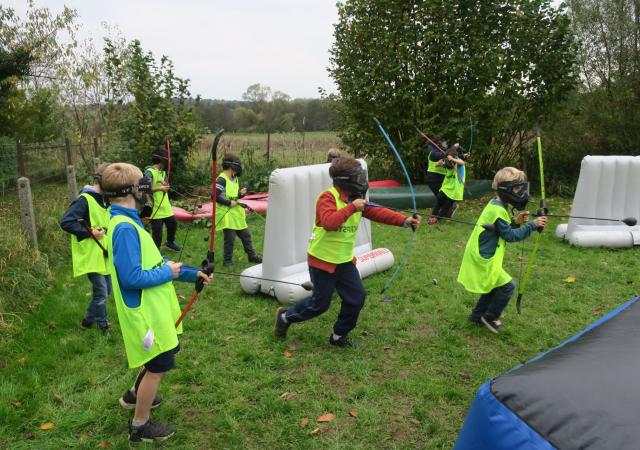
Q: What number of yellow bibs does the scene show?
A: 8